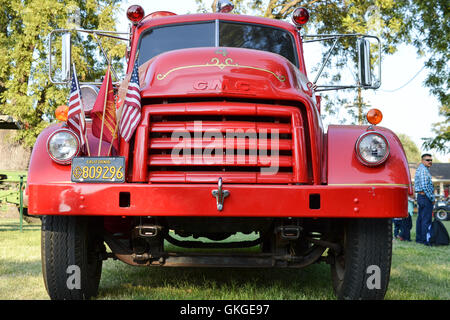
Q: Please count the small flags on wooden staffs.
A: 3